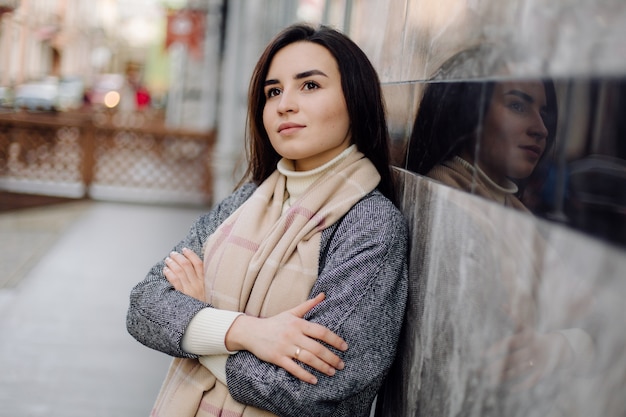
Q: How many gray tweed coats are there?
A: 1